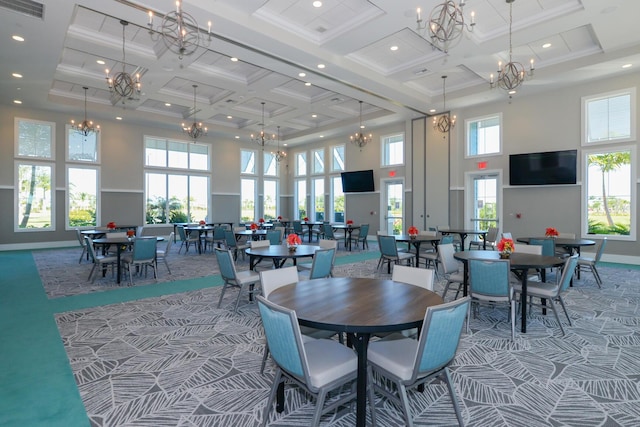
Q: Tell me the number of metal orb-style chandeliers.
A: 10